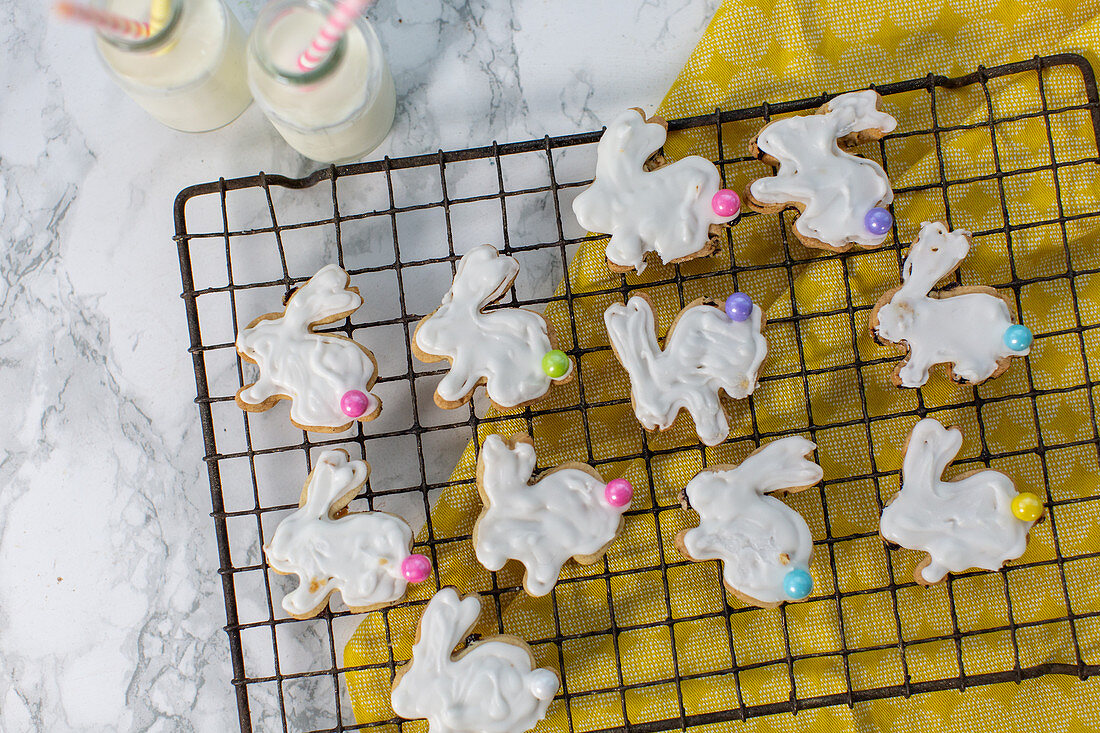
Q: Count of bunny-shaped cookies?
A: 11